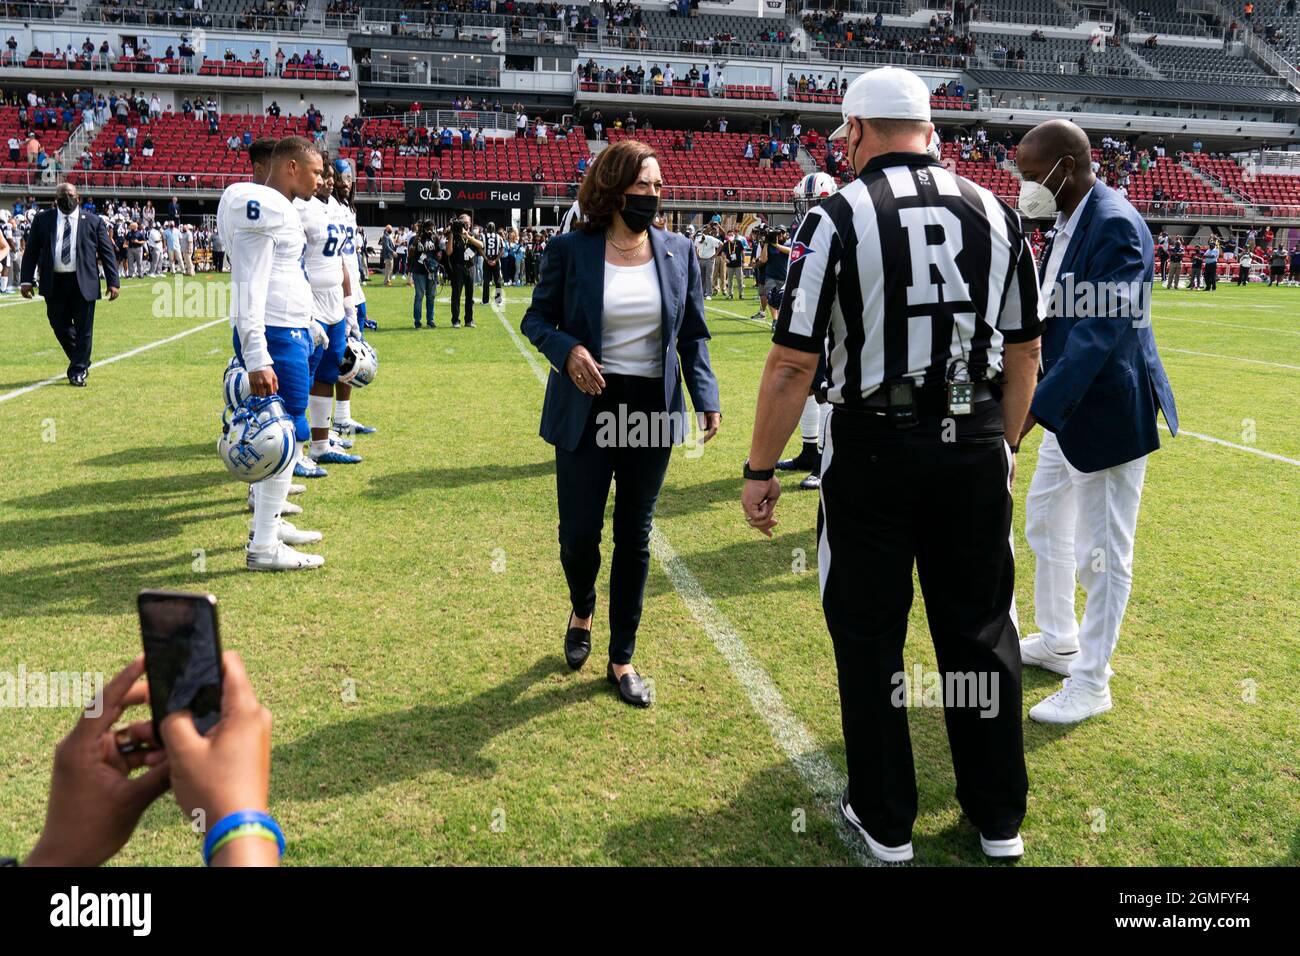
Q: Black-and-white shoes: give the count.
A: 2